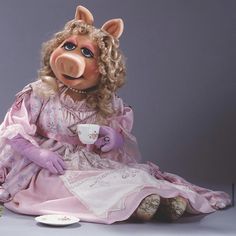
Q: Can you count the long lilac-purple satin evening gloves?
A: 2